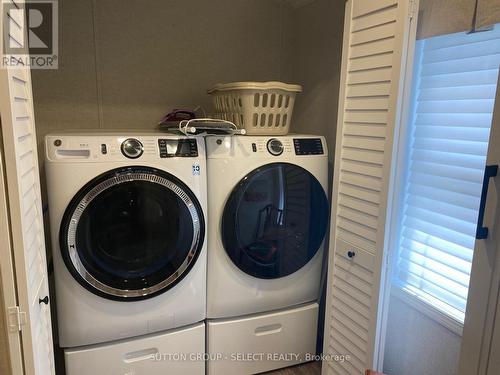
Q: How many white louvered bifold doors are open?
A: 2